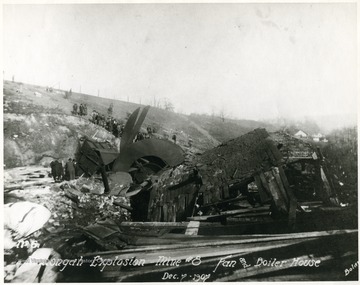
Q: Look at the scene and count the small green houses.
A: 0